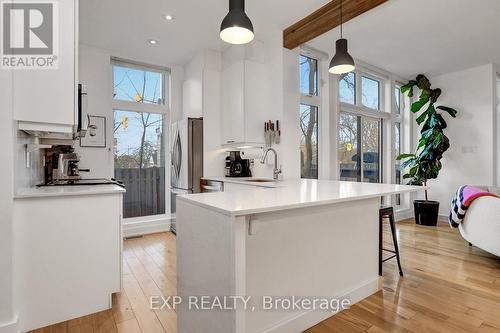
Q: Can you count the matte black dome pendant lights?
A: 2